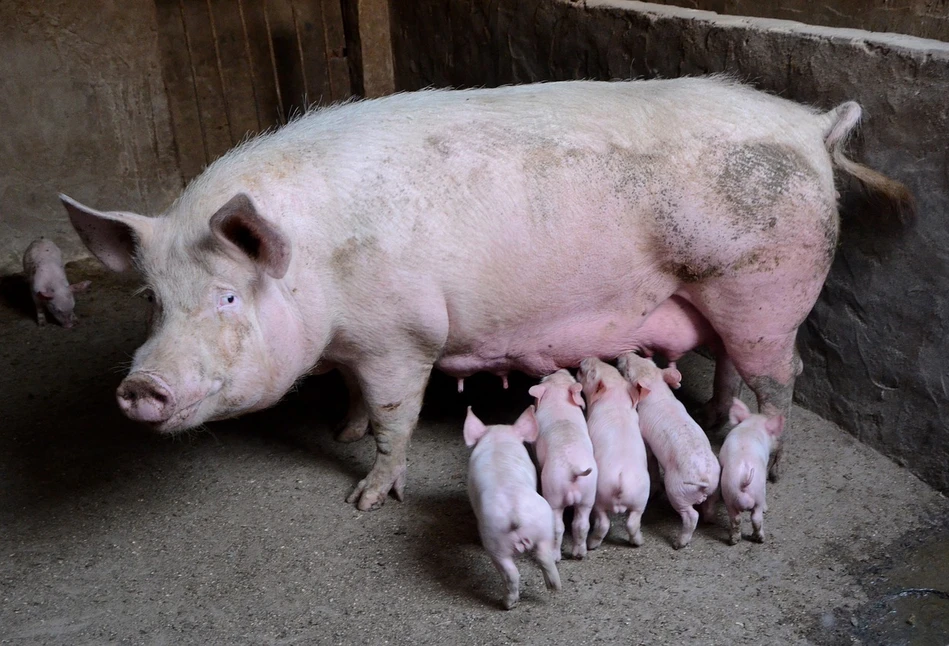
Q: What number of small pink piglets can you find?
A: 6